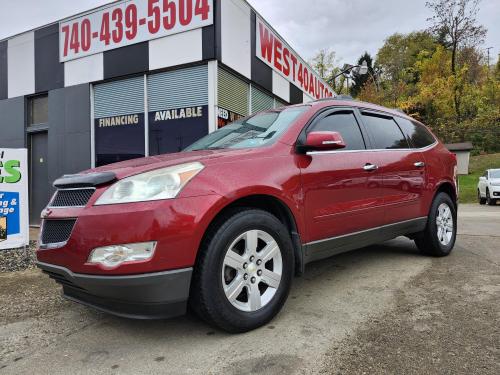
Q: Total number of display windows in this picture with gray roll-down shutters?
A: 5